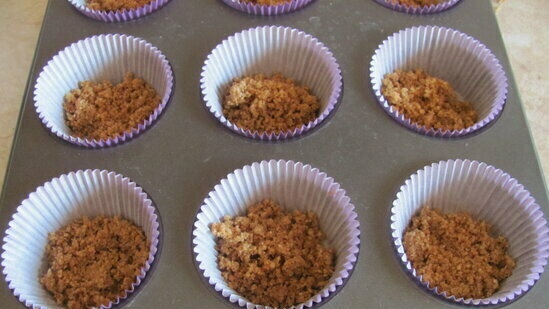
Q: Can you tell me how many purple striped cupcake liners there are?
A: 9